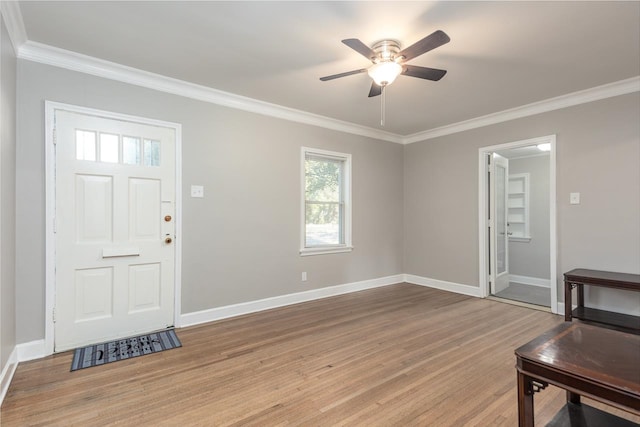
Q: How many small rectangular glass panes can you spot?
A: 4